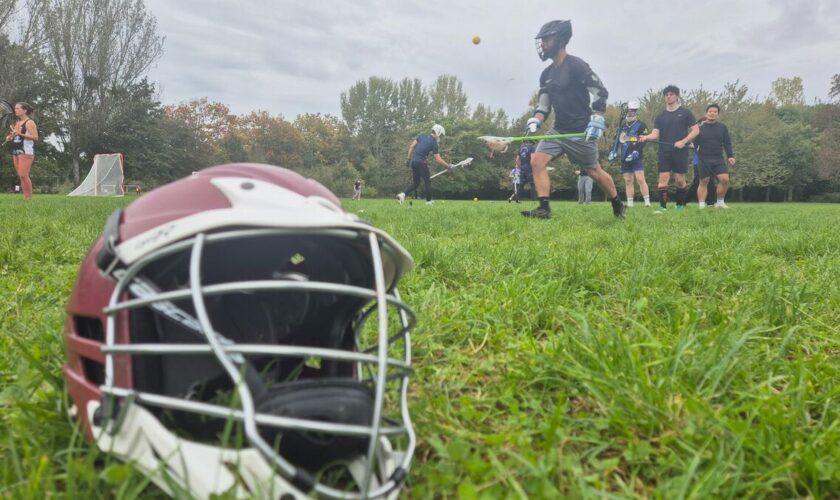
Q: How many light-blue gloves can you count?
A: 2